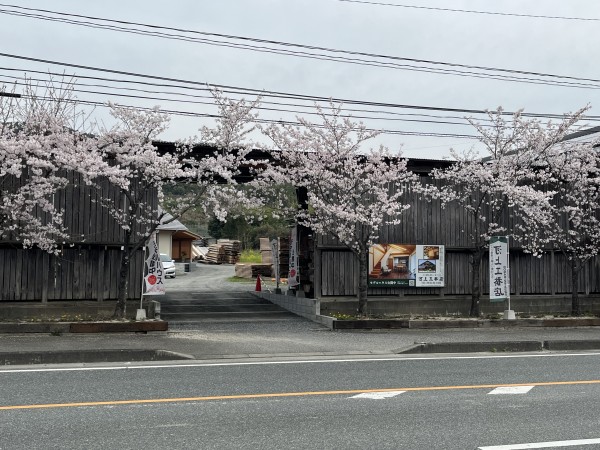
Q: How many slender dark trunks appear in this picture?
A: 4